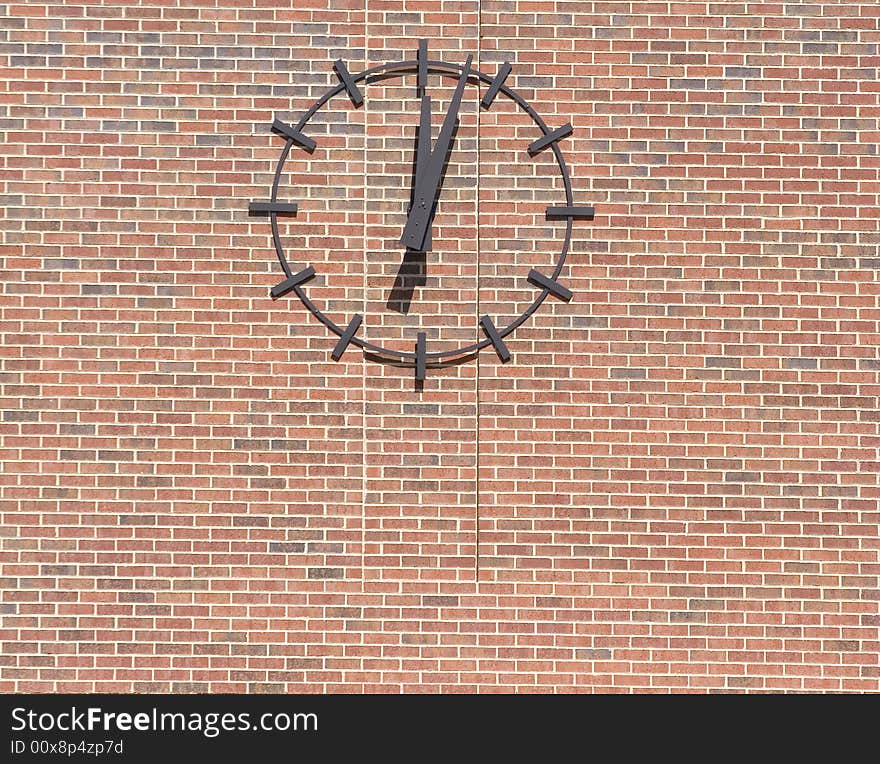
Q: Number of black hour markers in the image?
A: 12